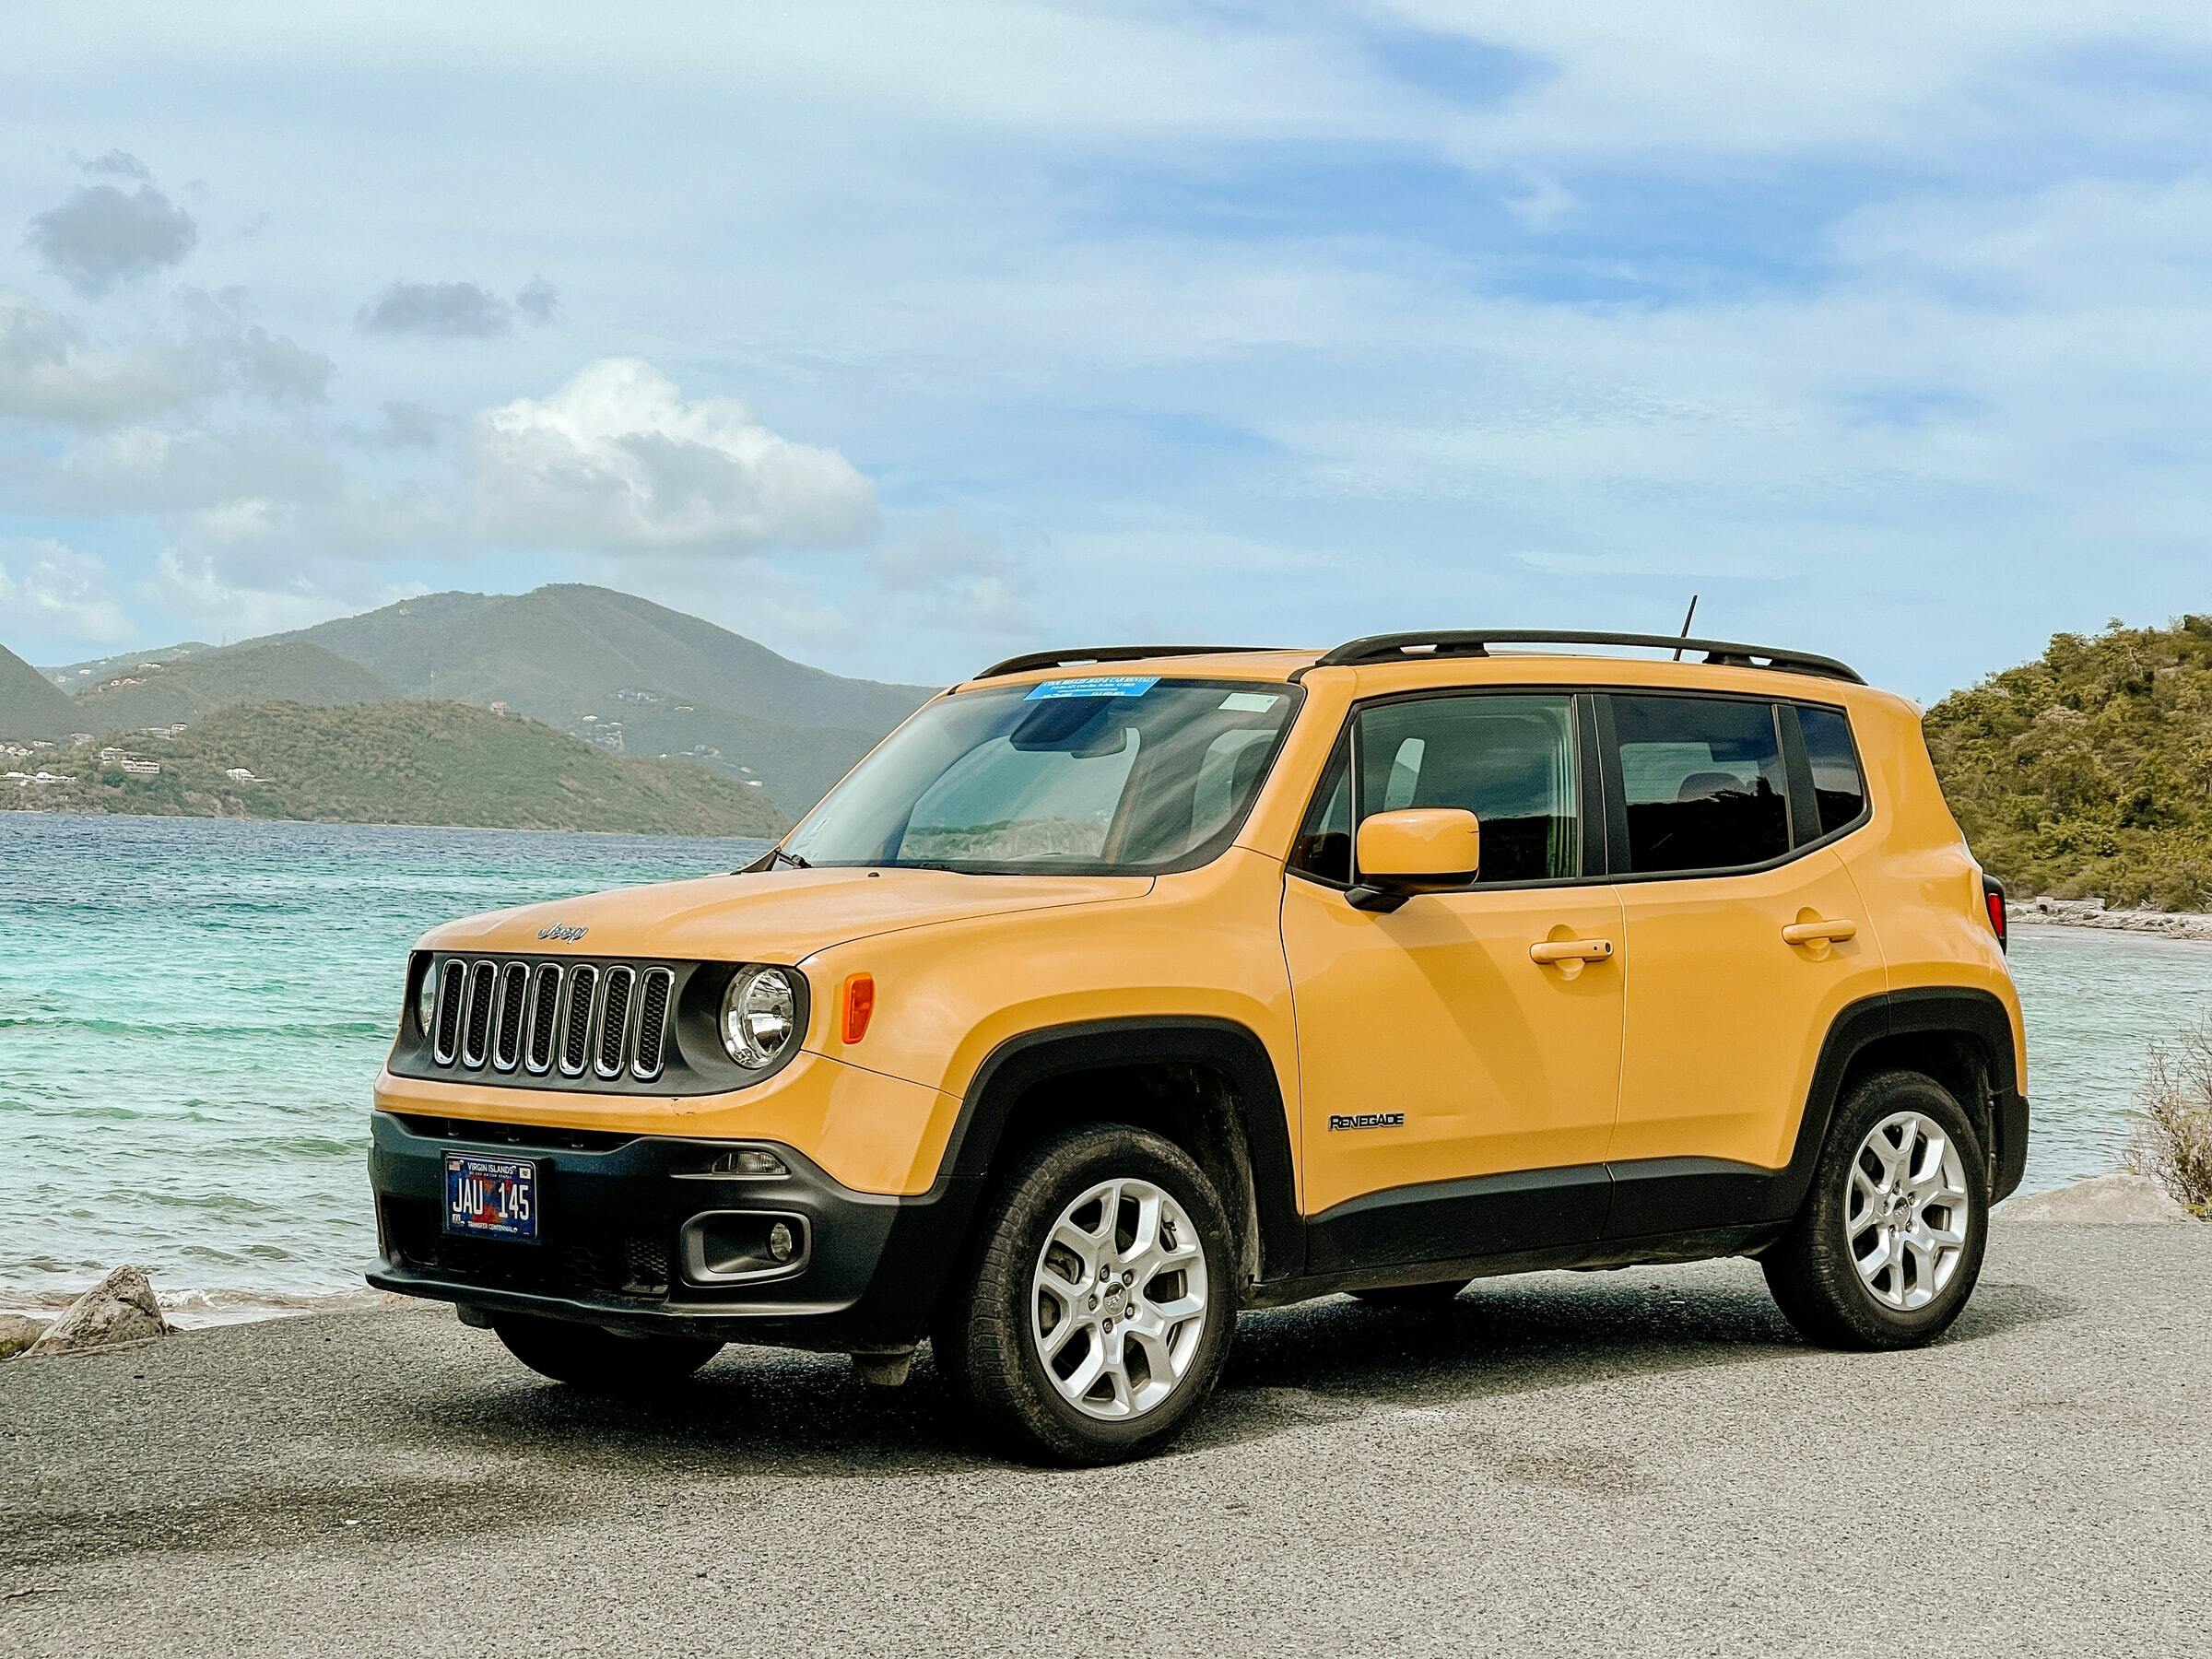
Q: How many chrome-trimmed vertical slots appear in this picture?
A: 7